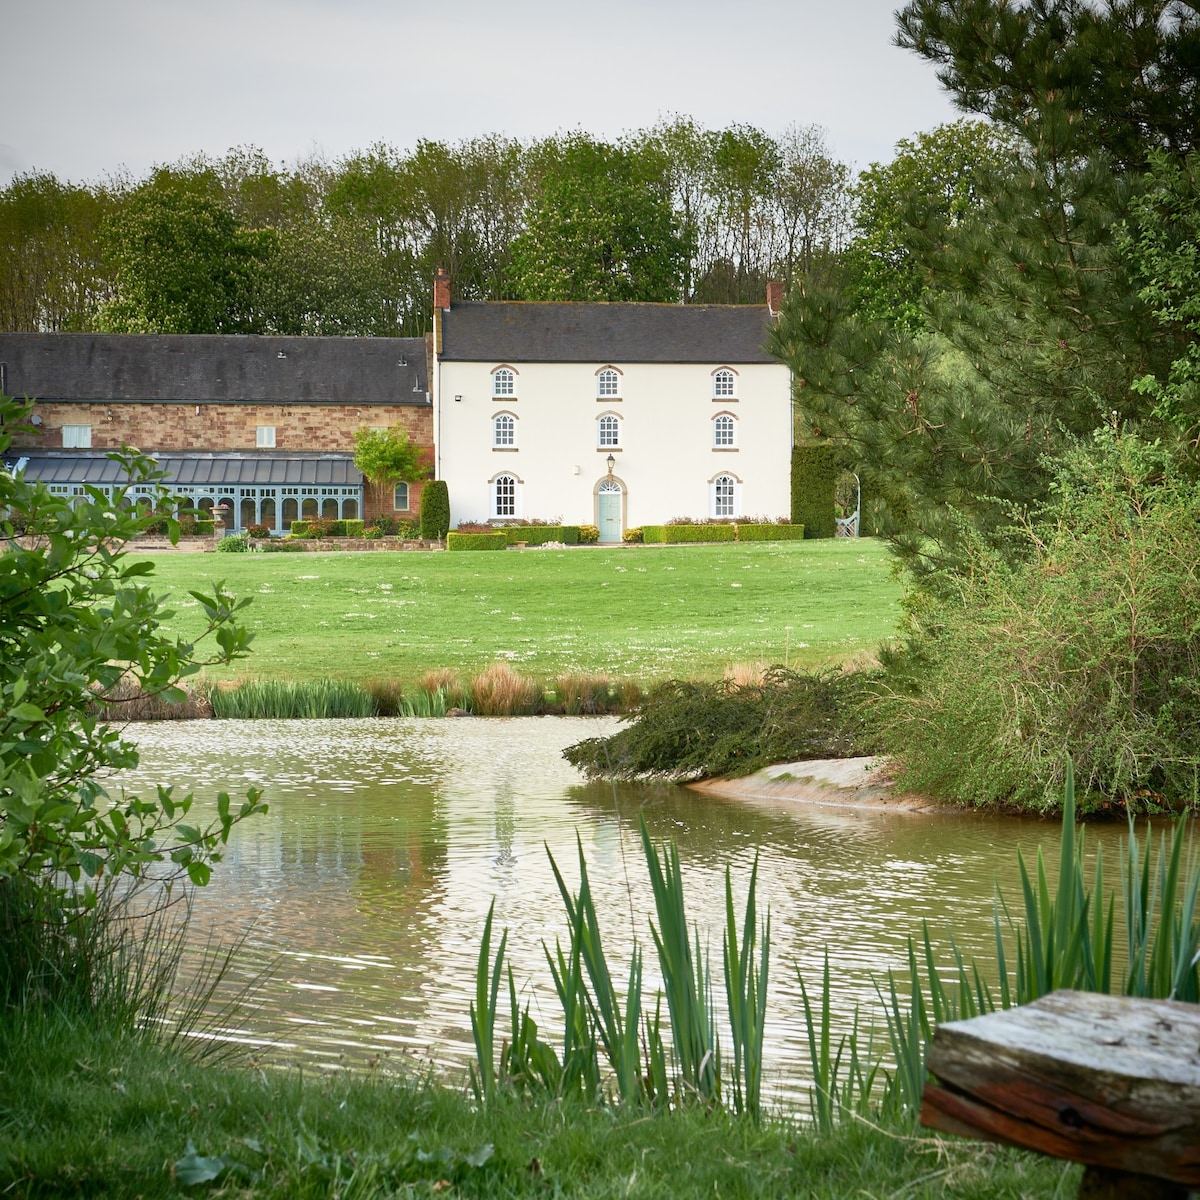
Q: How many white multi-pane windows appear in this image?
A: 8